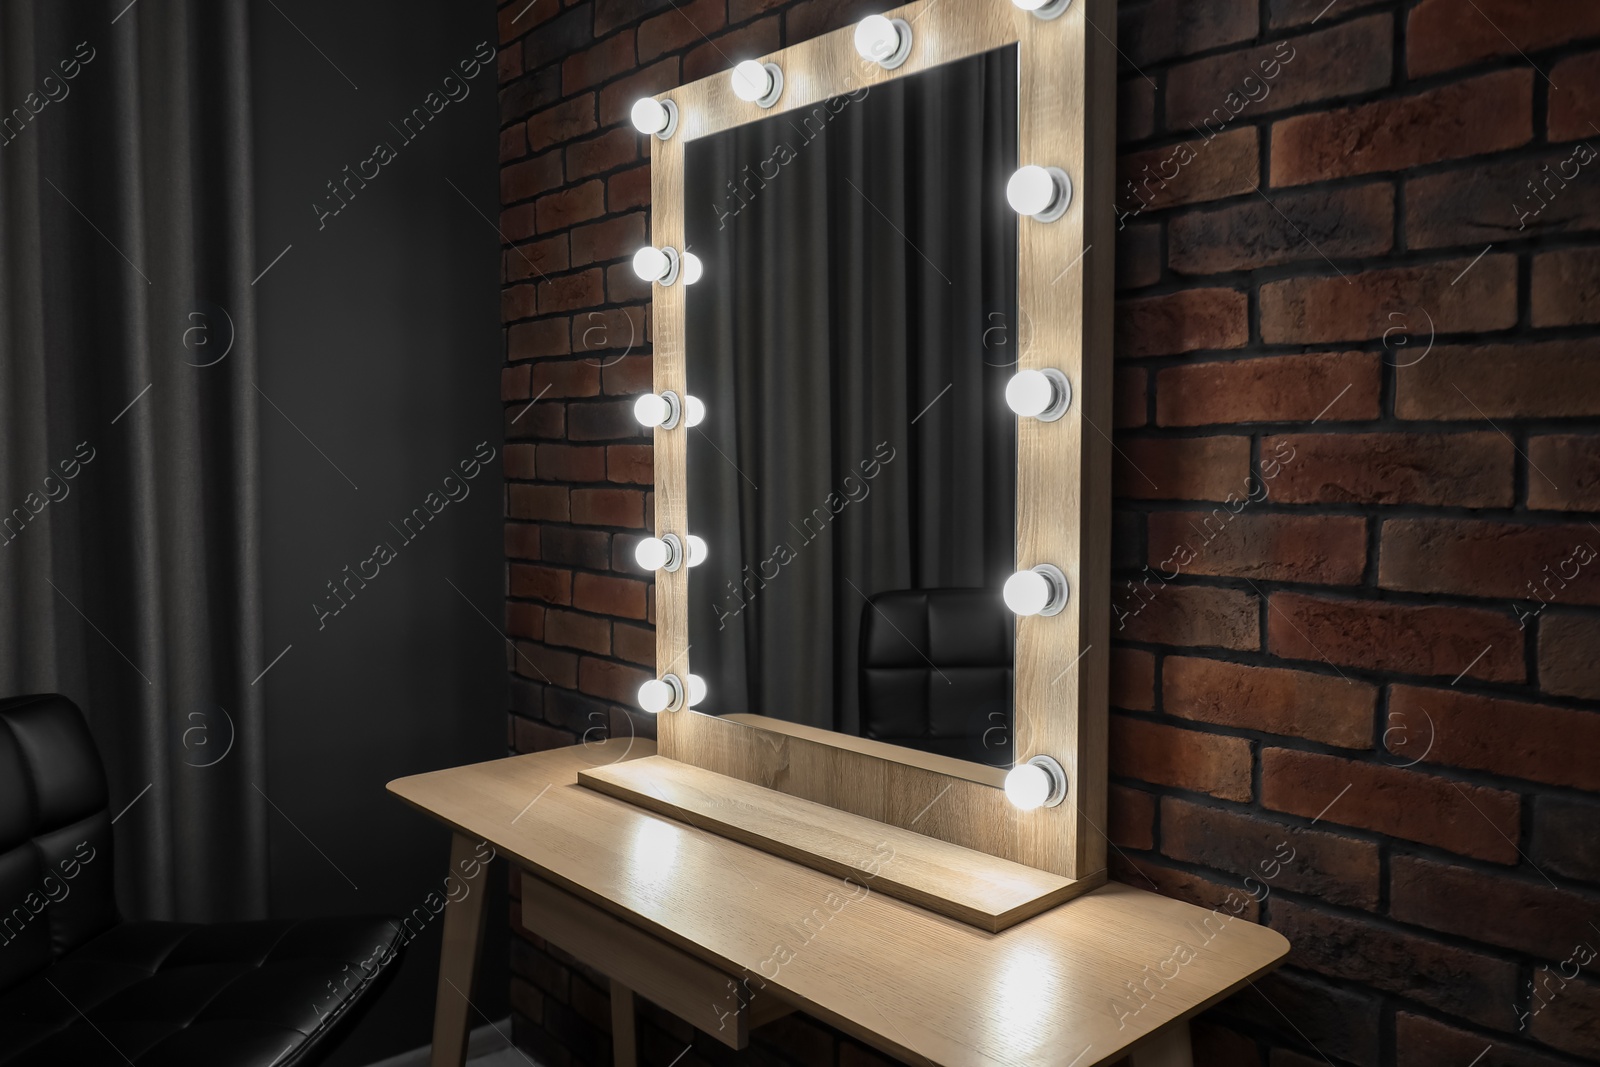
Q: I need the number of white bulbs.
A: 12